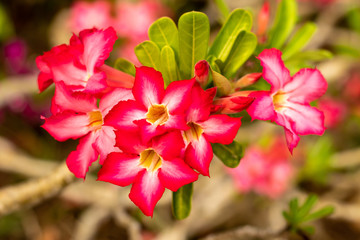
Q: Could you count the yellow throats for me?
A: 5